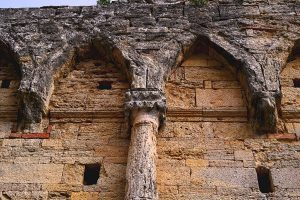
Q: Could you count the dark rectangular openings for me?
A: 5